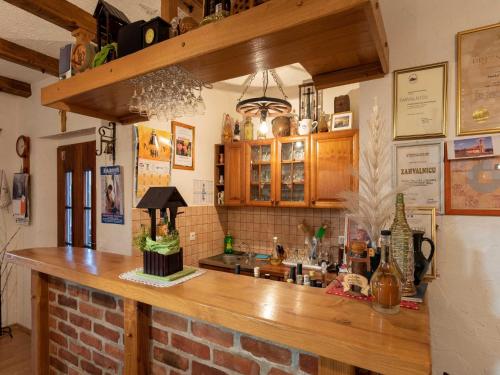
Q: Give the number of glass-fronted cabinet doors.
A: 2